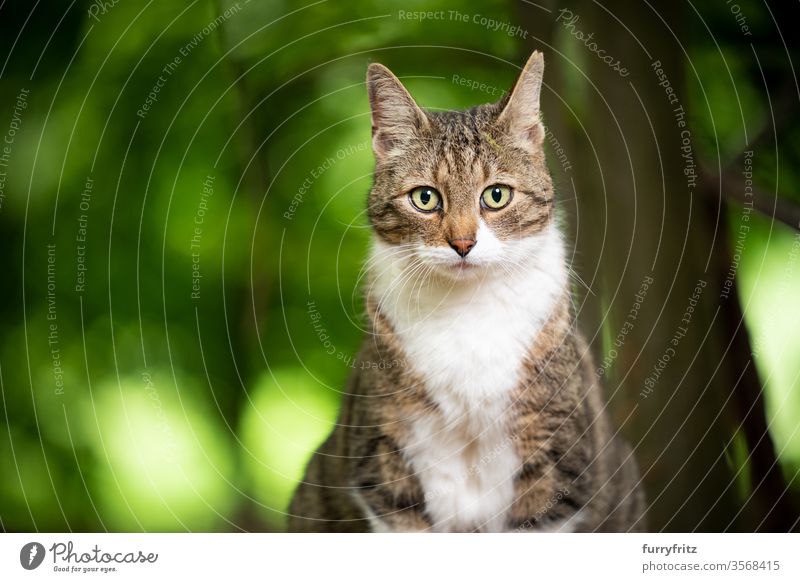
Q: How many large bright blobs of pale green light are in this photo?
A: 3